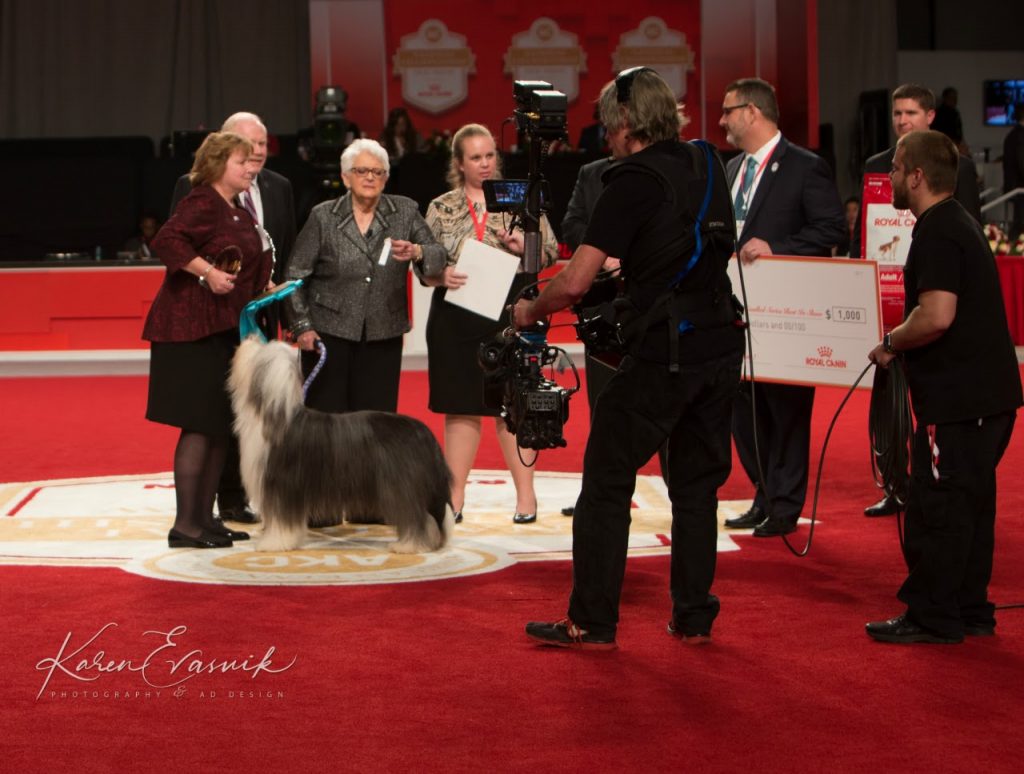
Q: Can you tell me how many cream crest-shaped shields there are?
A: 3